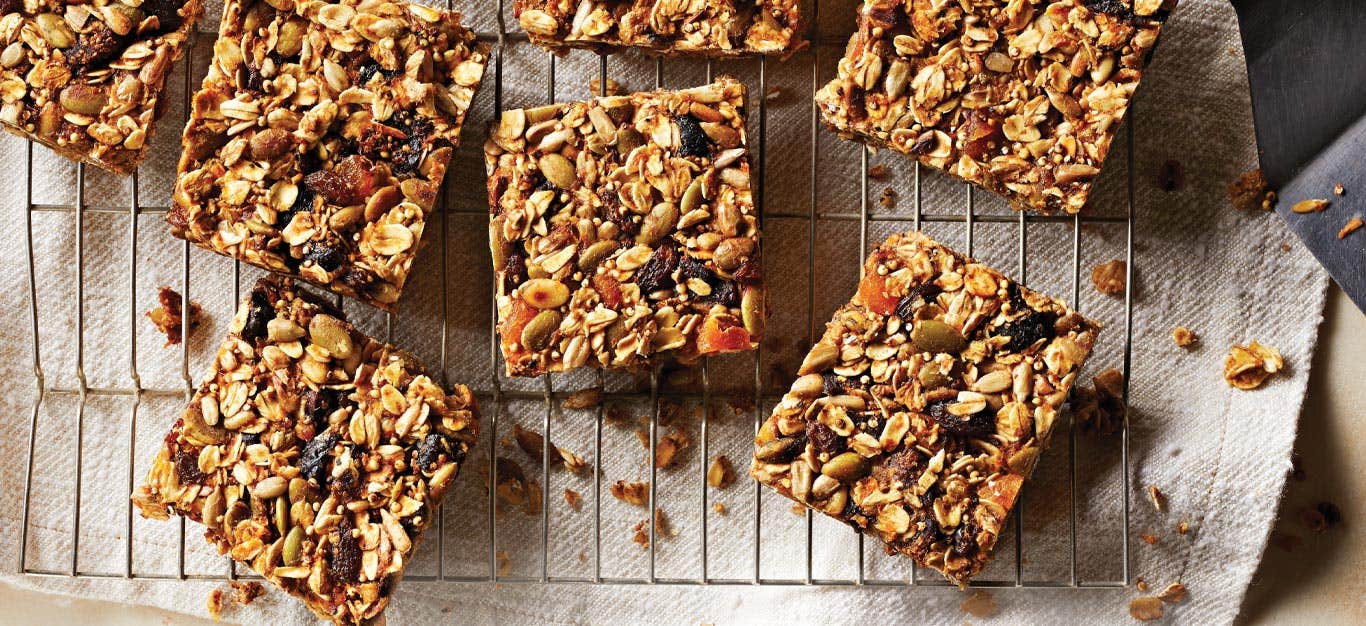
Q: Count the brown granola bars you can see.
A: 7